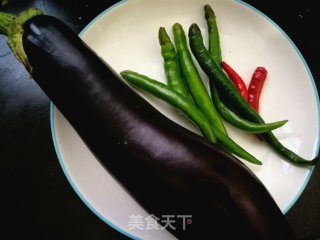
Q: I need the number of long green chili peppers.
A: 5